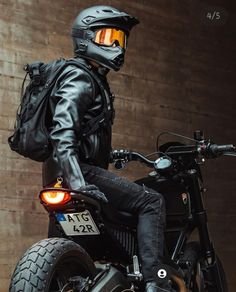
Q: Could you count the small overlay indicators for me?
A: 2